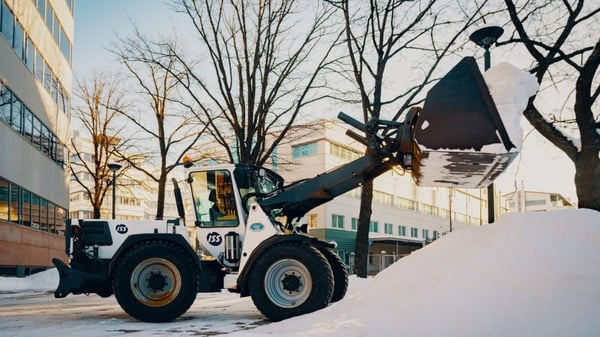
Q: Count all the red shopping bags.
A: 0